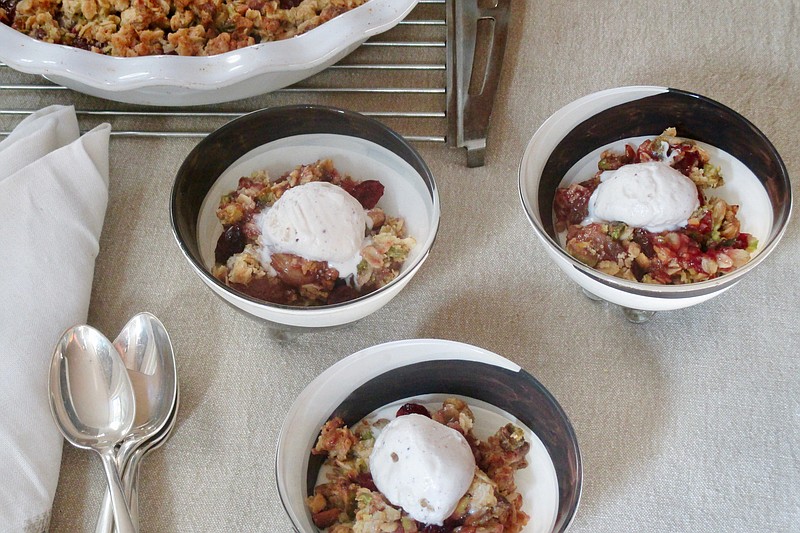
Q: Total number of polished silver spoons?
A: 4